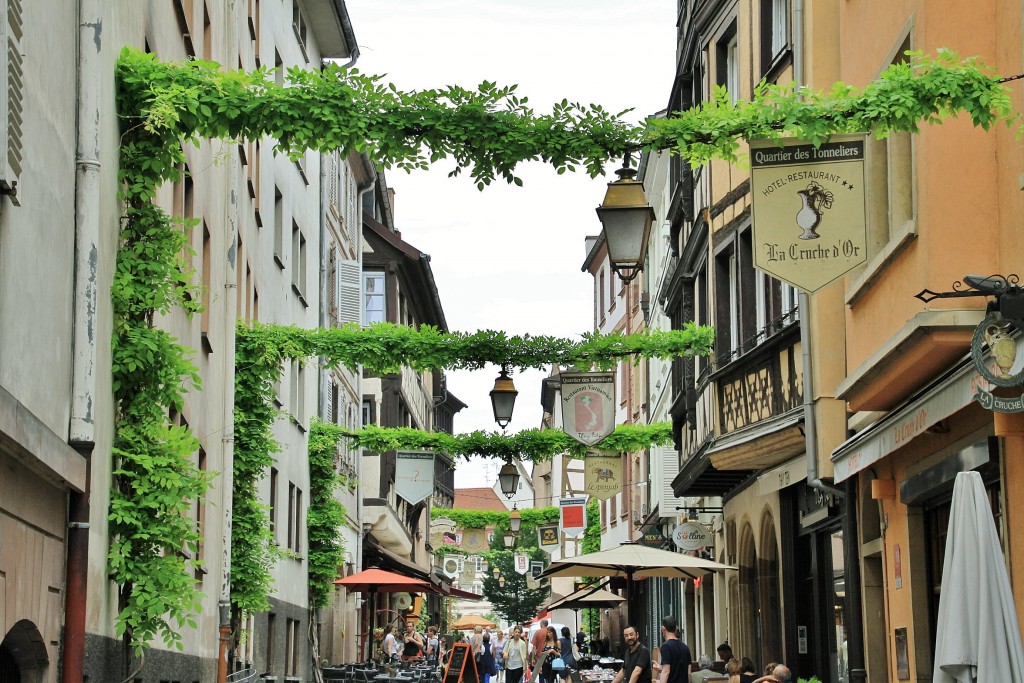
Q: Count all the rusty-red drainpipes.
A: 2